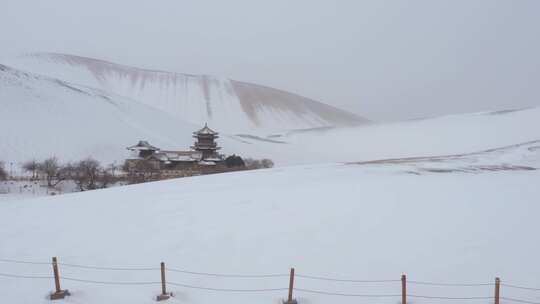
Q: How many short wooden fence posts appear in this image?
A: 5